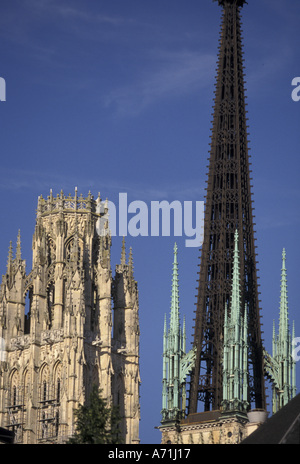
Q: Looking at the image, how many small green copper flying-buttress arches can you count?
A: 2